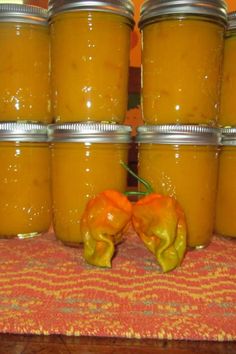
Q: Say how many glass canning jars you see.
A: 8